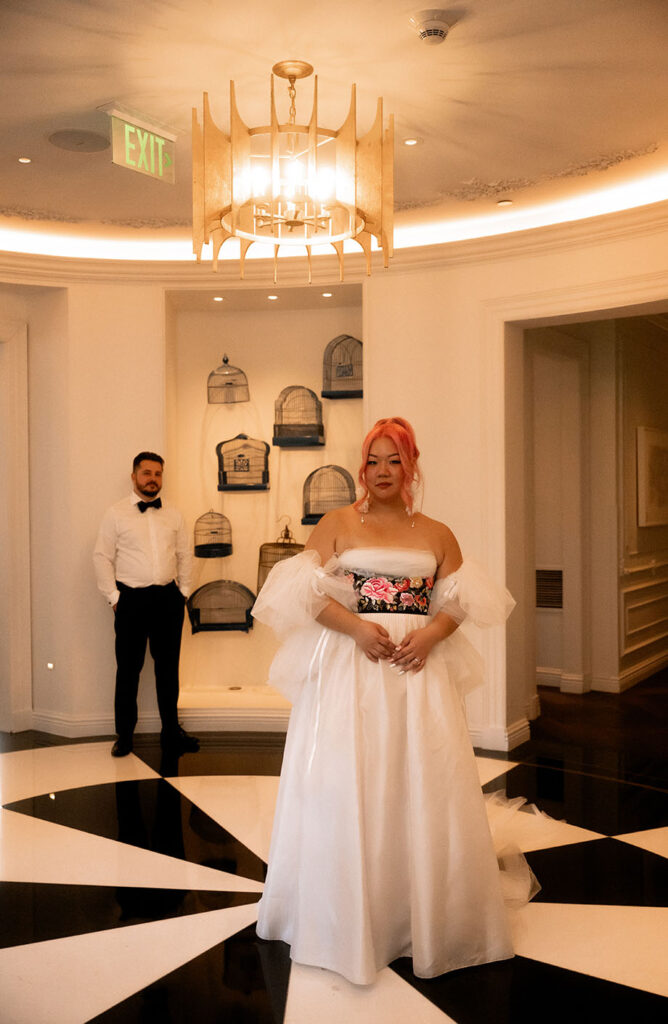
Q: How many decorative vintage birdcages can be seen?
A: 8